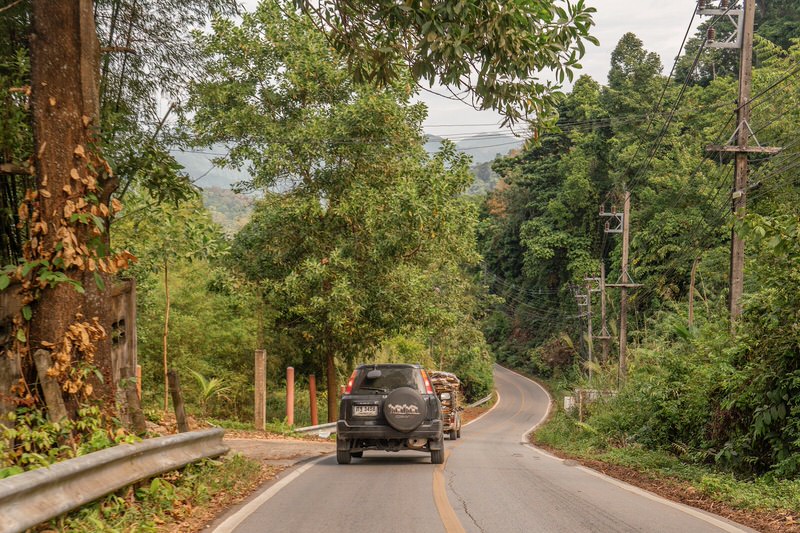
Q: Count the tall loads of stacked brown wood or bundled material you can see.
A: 1